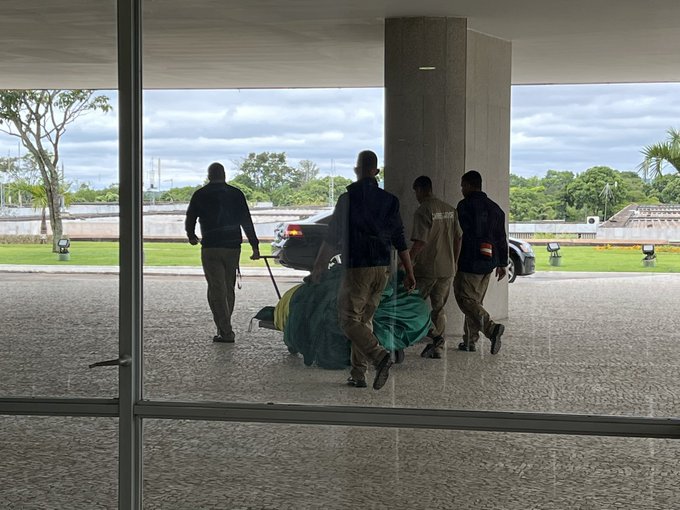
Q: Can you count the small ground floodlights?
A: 3